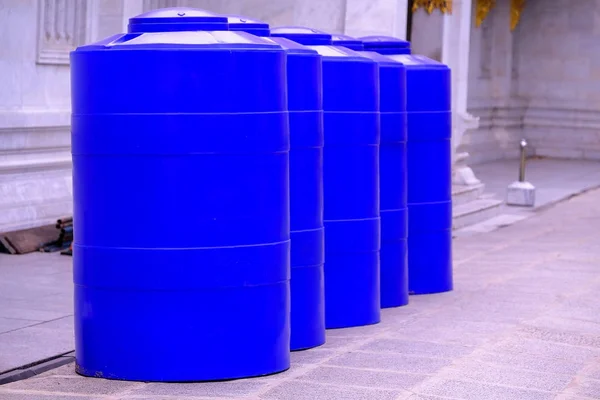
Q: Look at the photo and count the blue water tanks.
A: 5